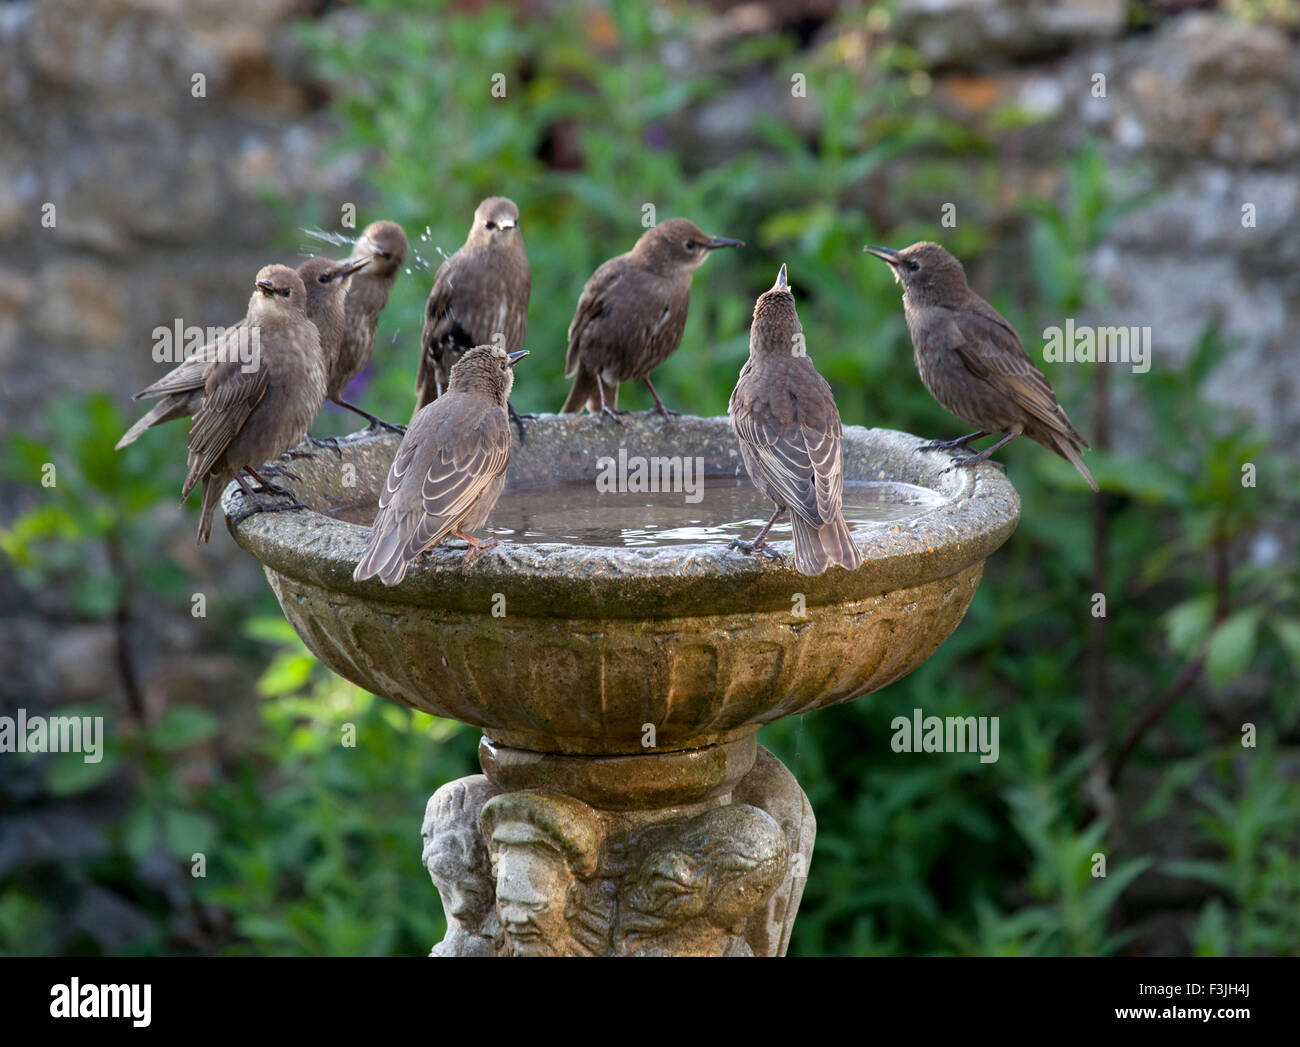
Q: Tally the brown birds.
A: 8